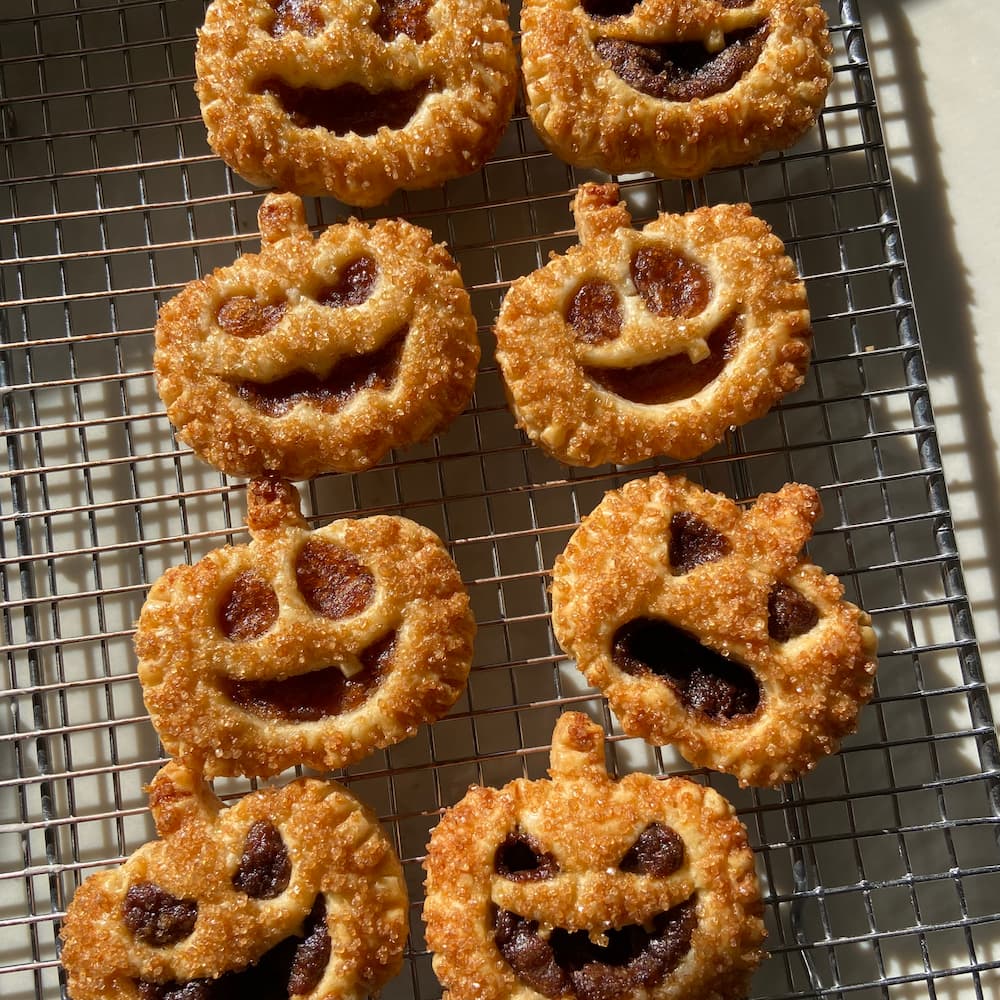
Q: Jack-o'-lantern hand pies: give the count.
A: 8